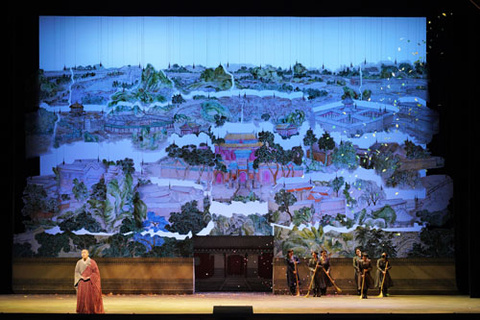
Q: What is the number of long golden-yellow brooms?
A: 5